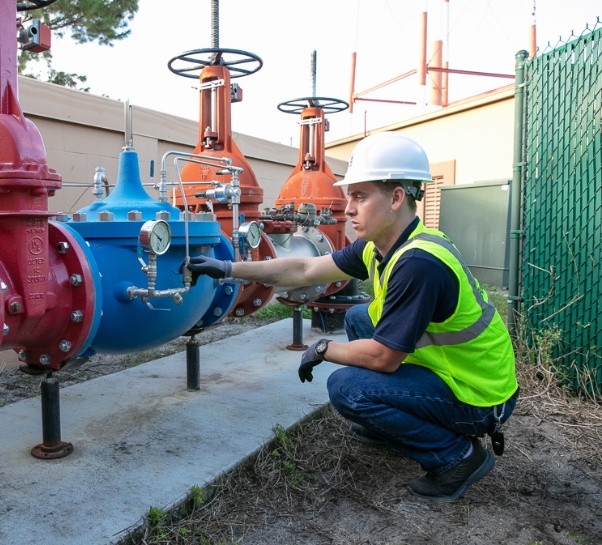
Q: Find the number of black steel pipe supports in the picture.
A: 3